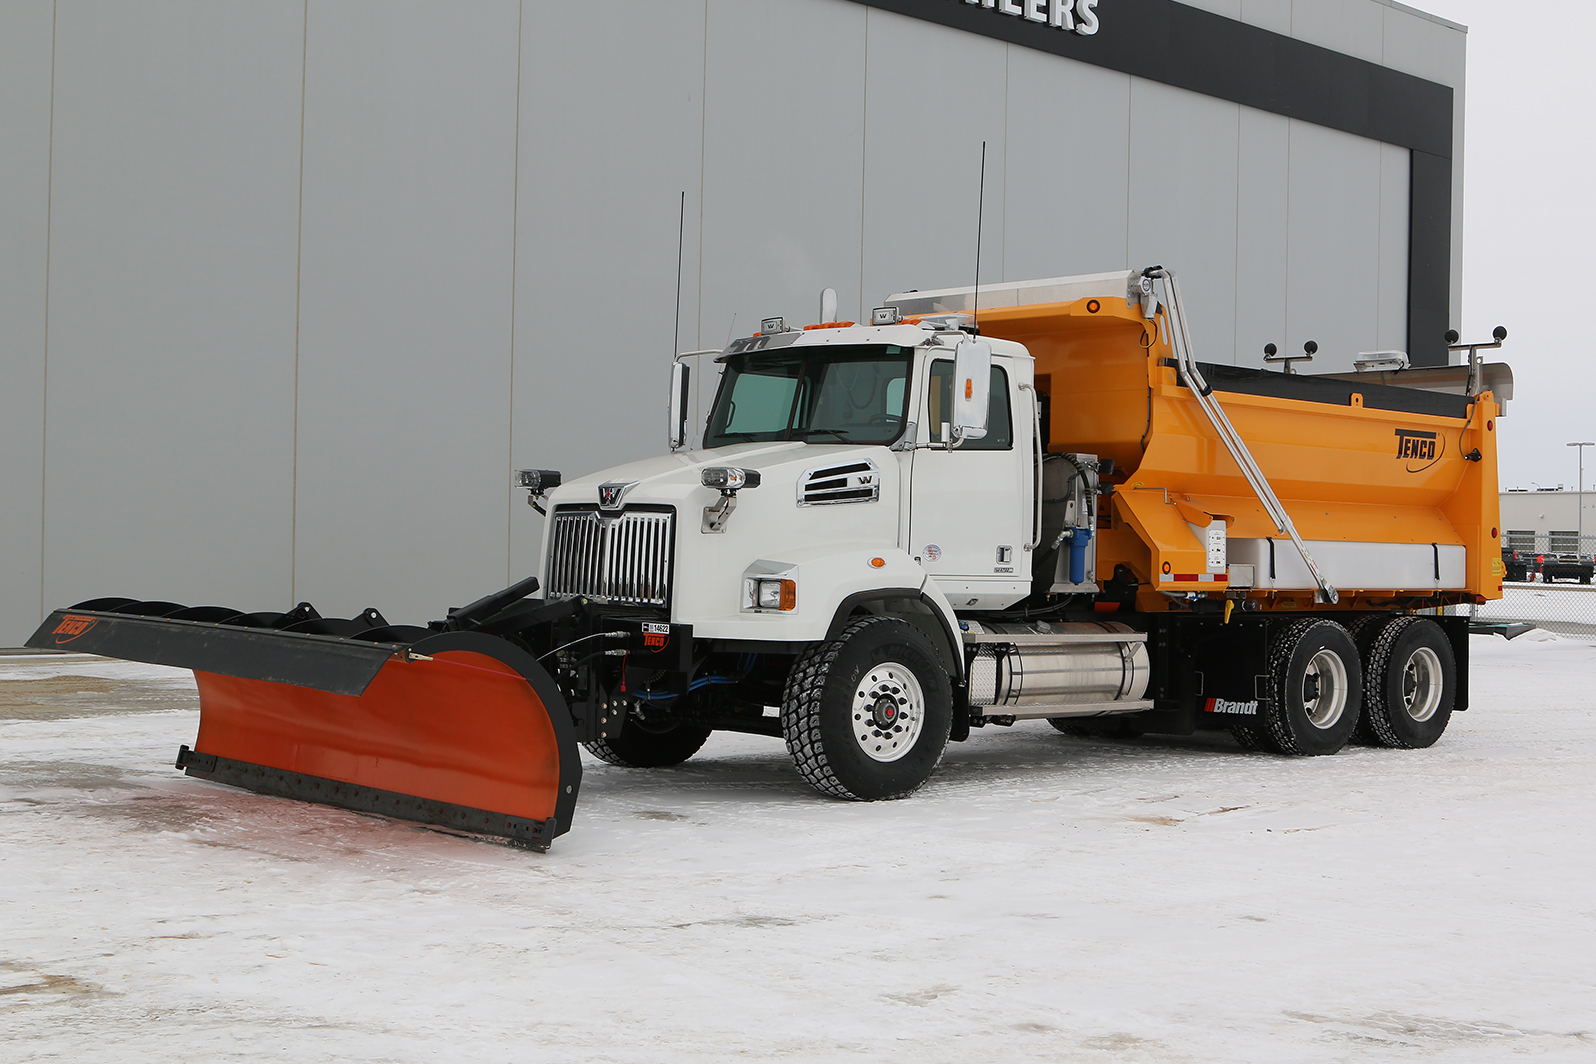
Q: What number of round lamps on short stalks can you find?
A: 4